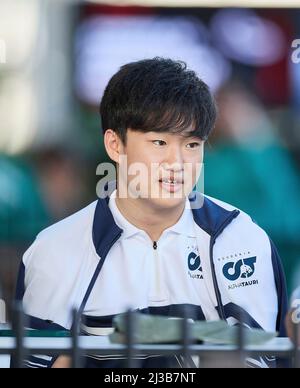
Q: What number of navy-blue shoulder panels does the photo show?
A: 2